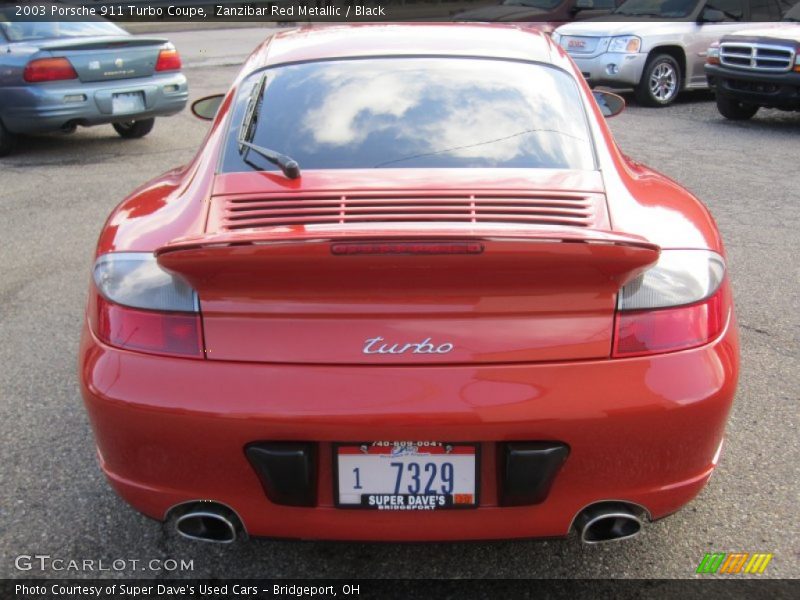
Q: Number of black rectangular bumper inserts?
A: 2